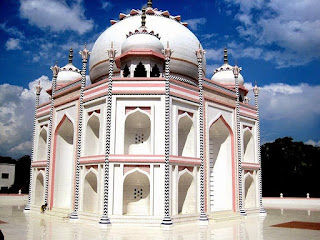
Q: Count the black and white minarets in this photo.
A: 8